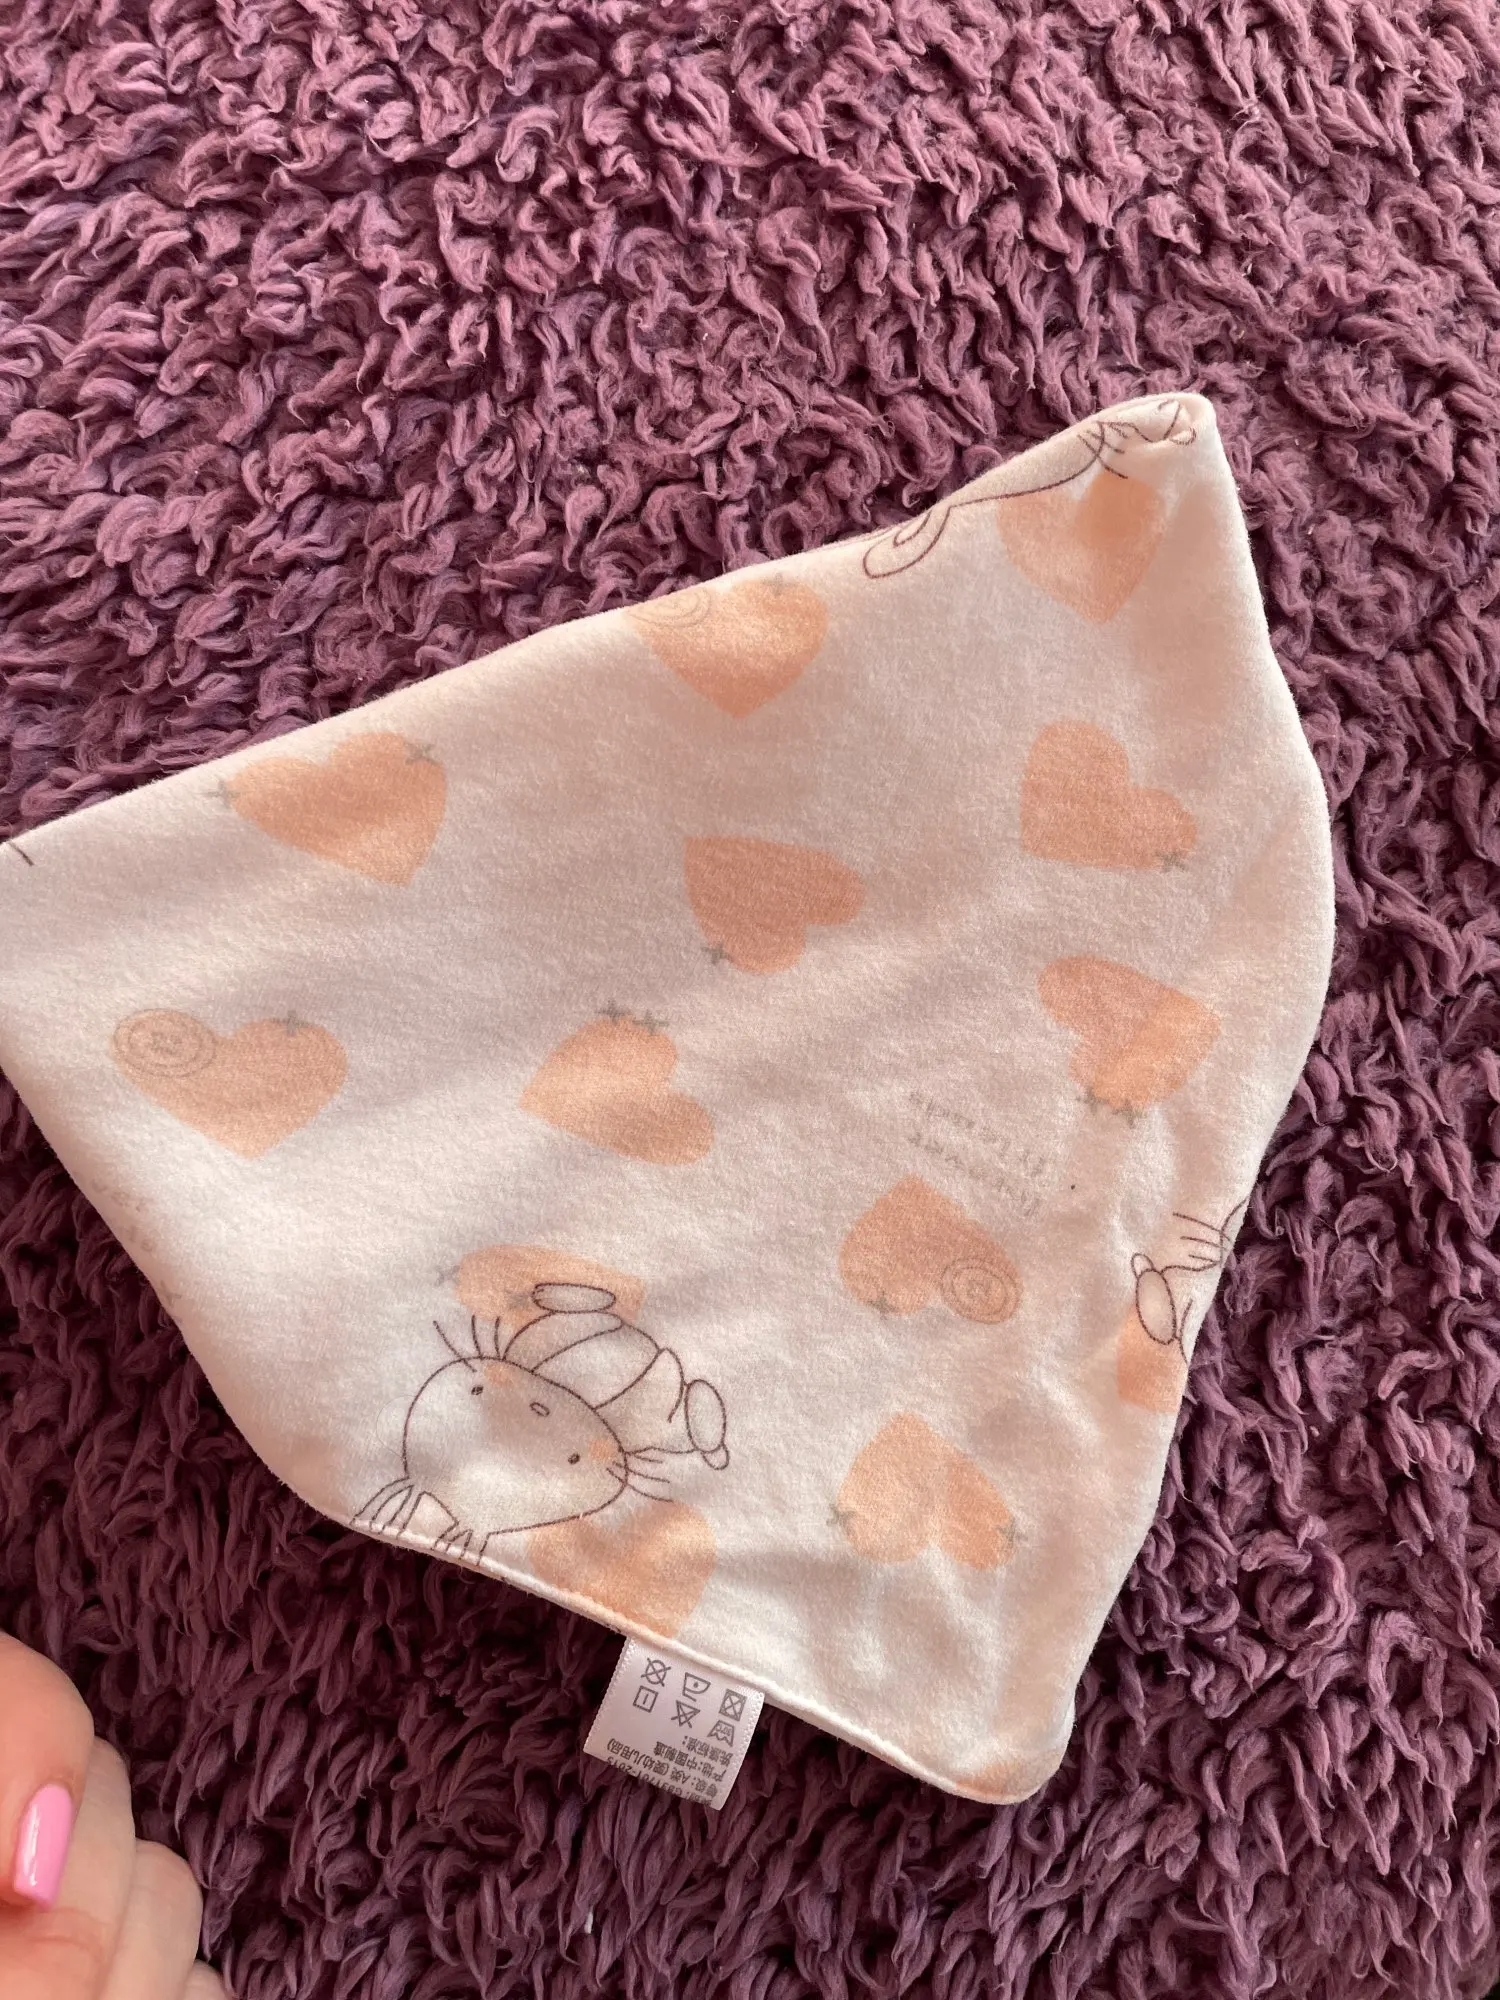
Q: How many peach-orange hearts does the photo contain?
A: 13